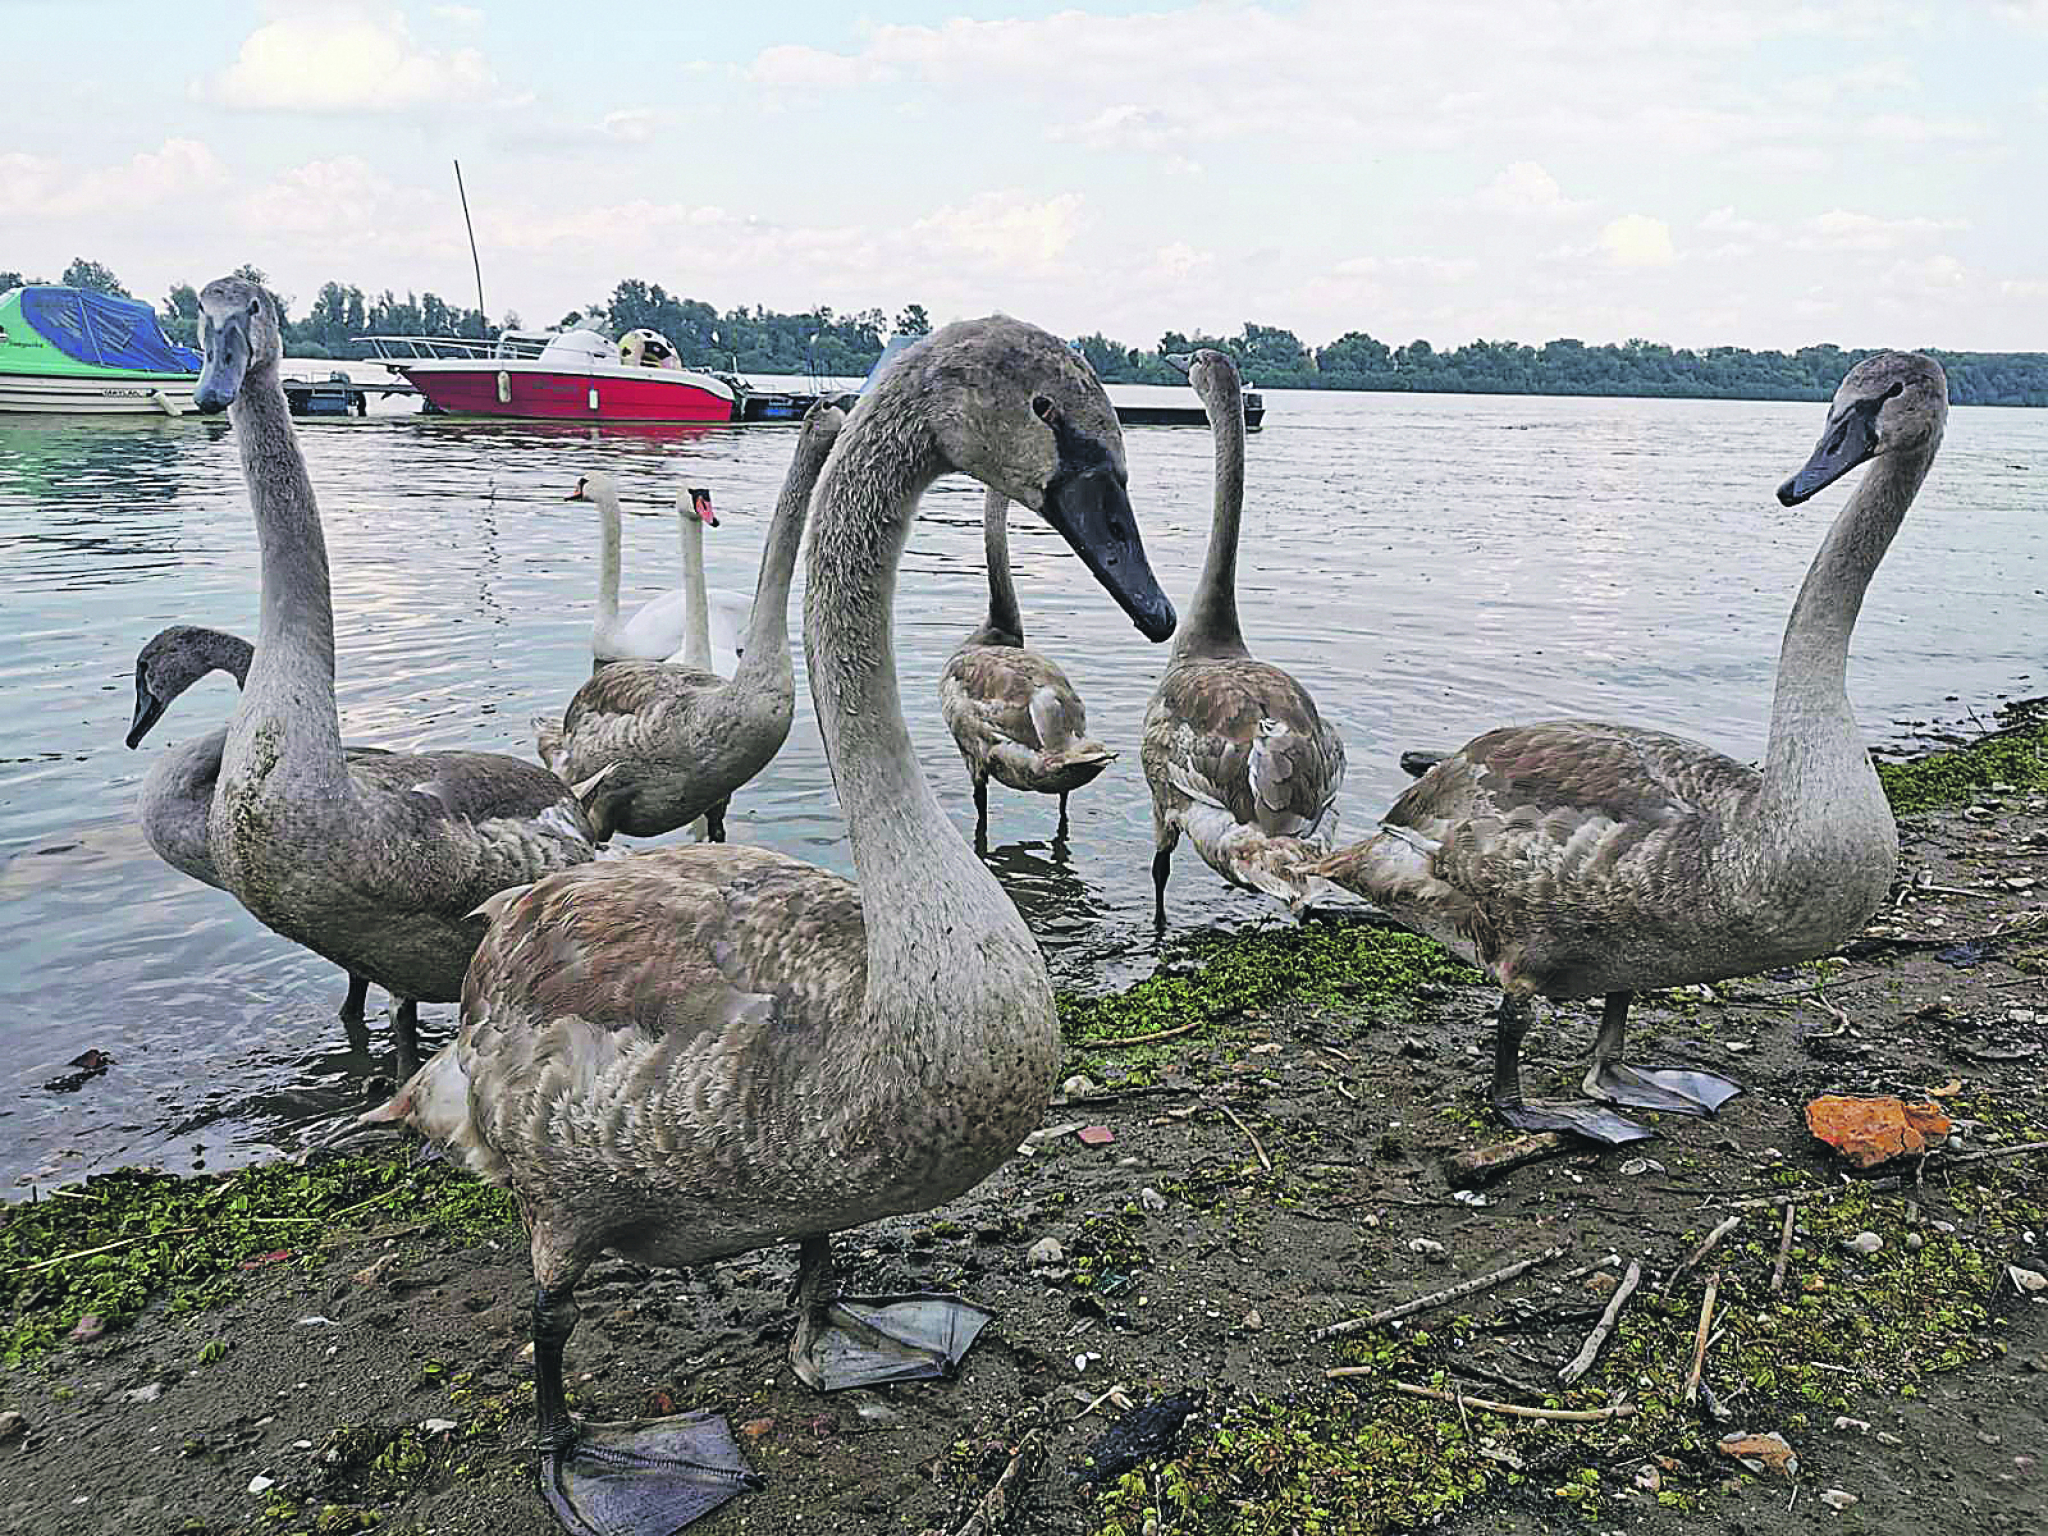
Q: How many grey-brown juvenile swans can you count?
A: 7